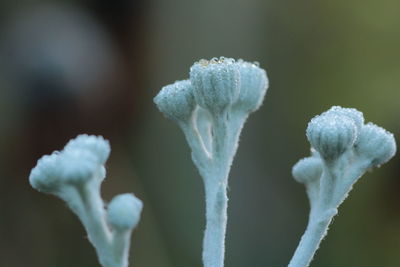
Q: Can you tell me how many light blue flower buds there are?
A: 11